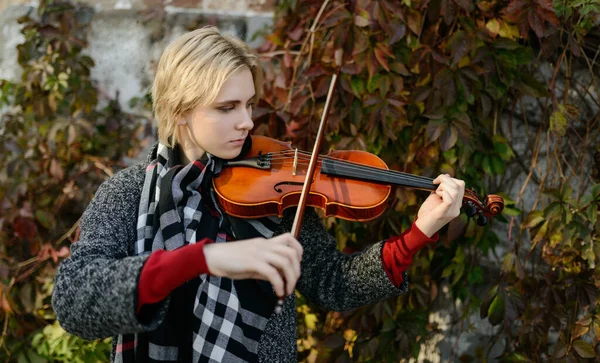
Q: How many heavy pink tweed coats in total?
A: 0